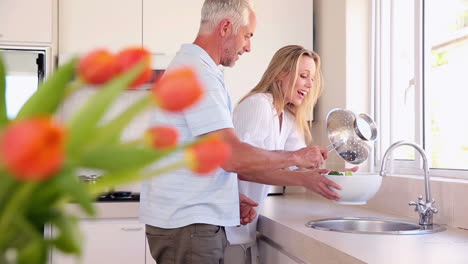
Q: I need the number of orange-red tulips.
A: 6